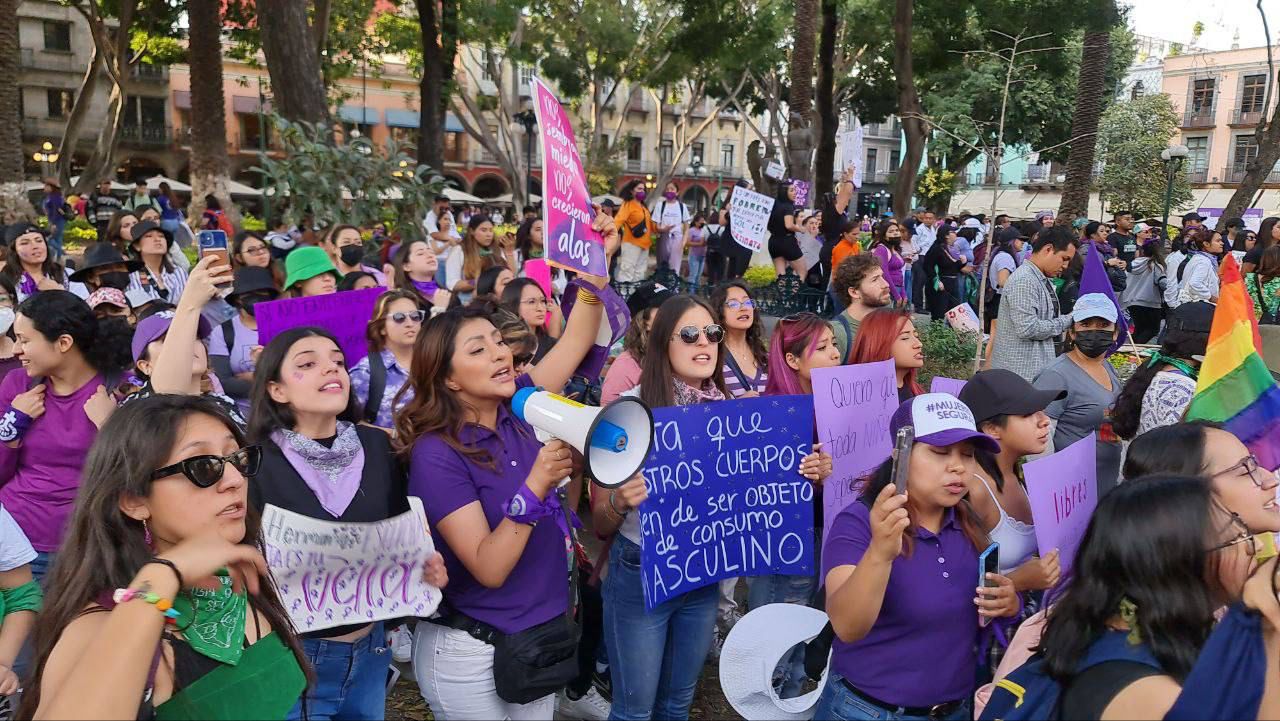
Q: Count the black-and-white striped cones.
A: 0